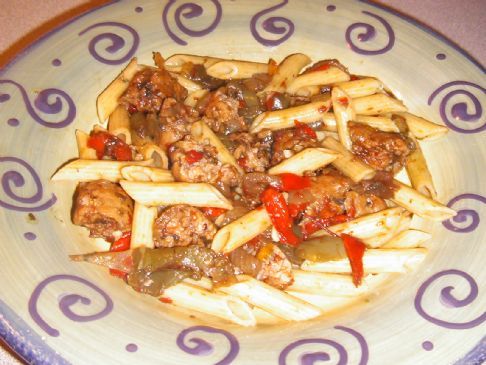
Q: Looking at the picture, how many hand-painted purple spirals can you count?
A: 12